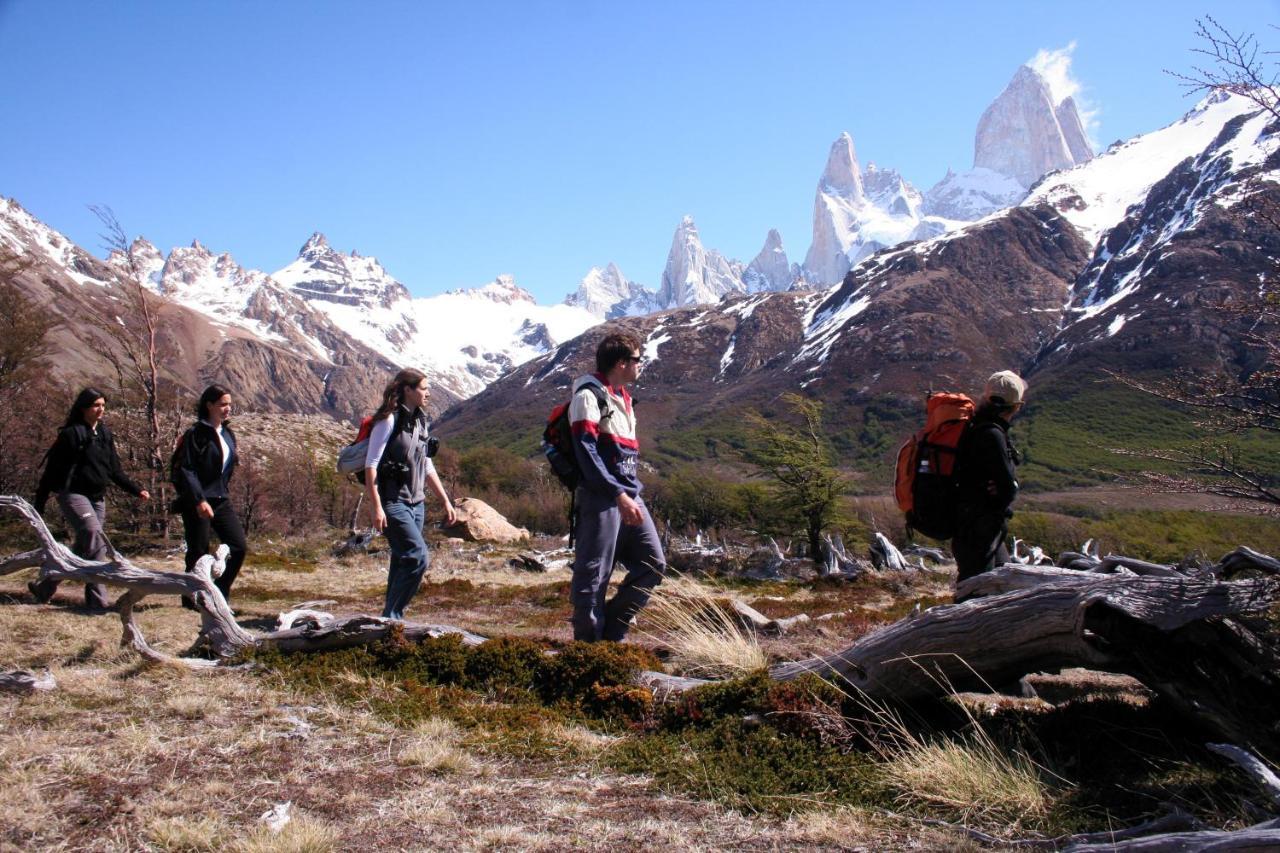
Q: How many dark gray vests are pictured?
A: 1